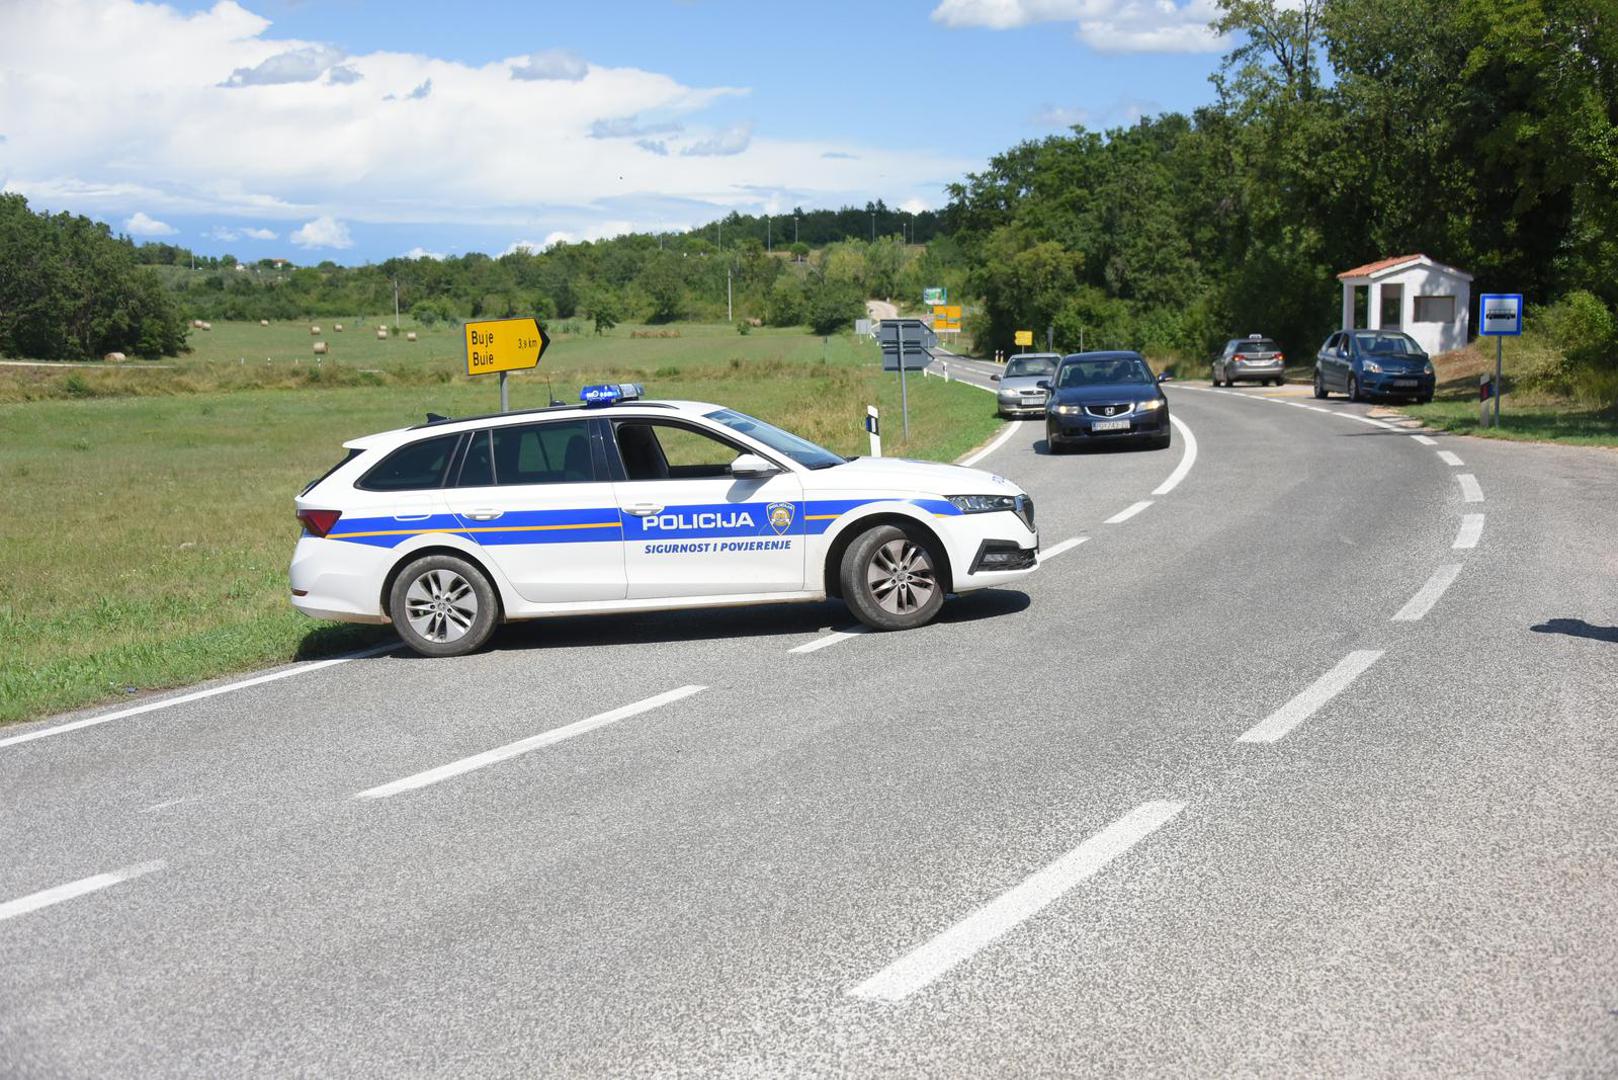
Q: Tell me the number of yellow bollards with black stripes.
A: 0